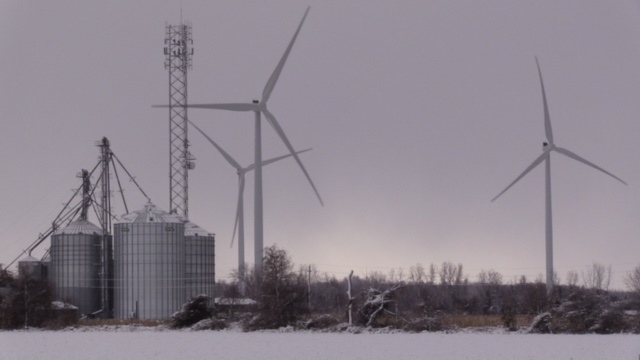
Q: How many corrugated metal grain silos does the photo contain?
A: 4